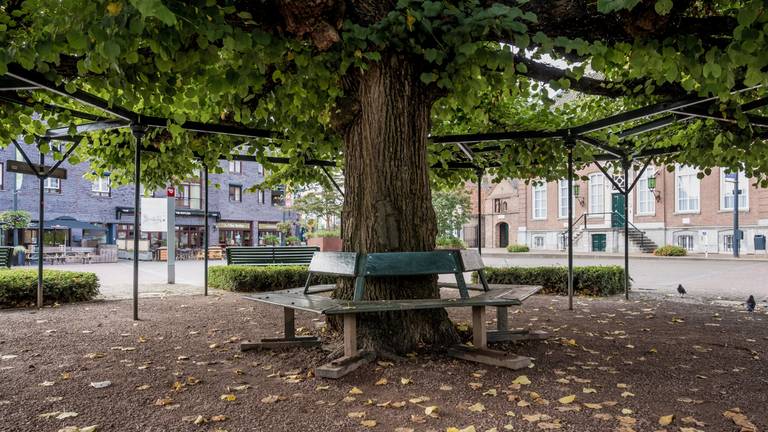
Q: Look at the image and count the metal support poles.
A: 6